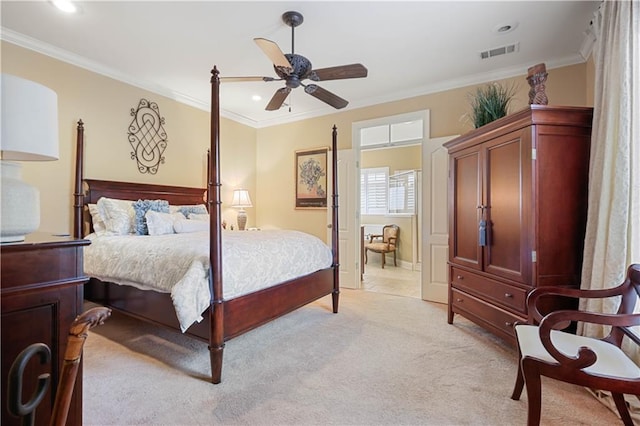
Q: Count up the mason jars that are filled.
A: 0